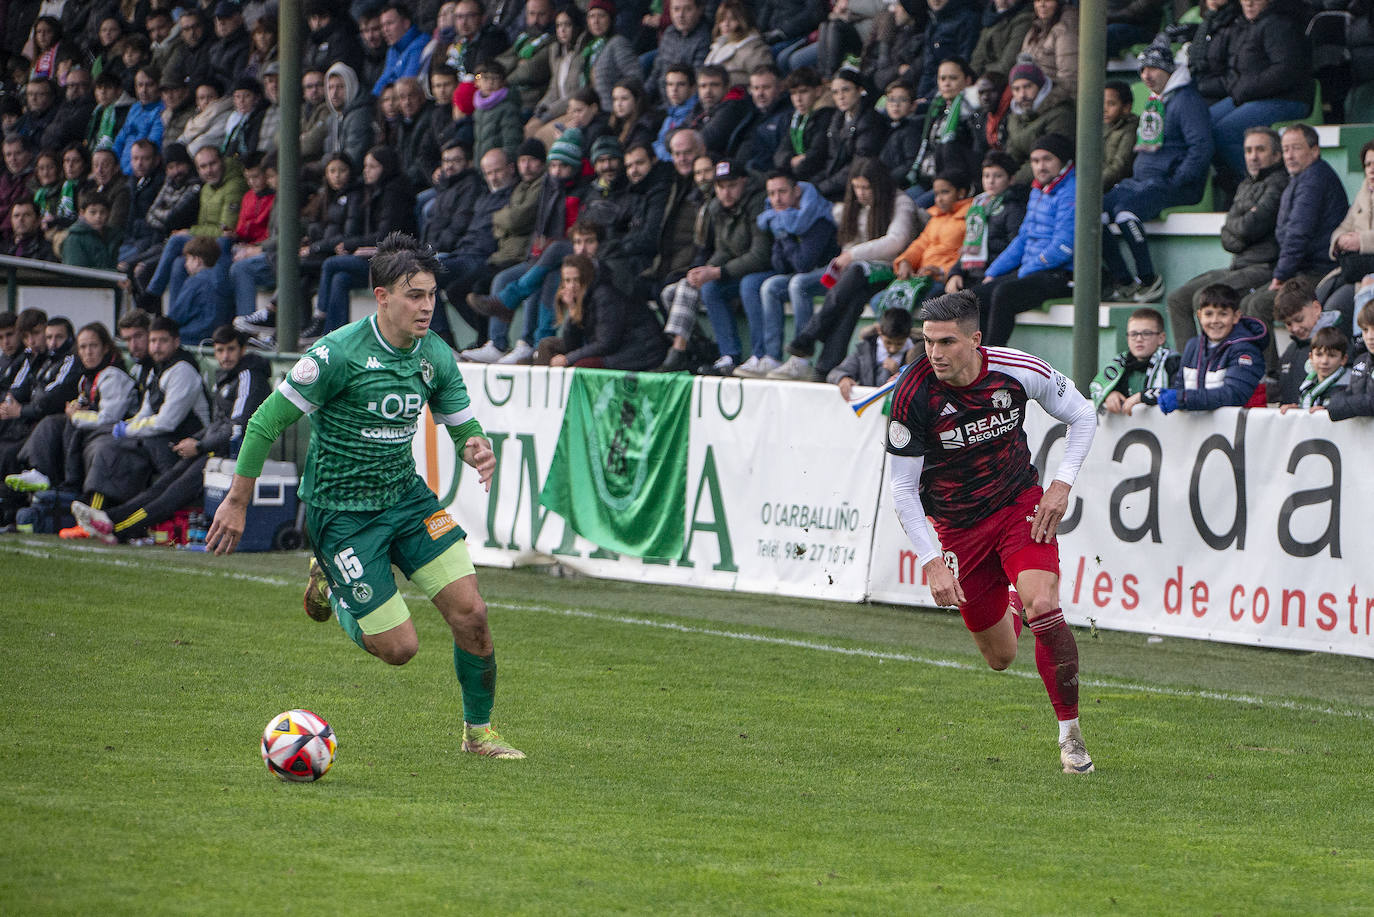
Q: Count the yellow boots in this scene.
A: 2